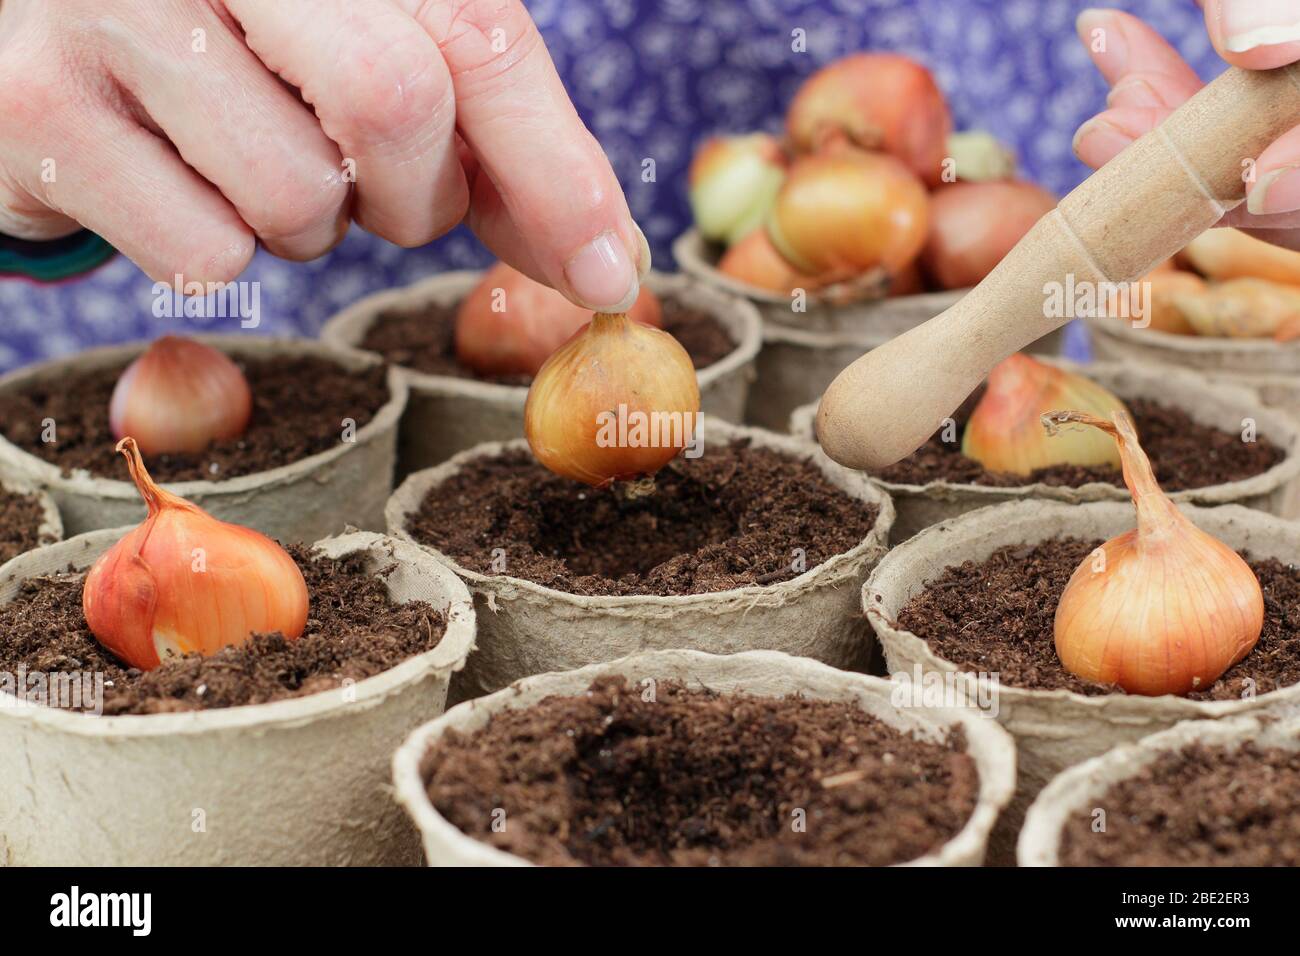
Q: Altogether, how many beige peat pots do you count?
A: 11